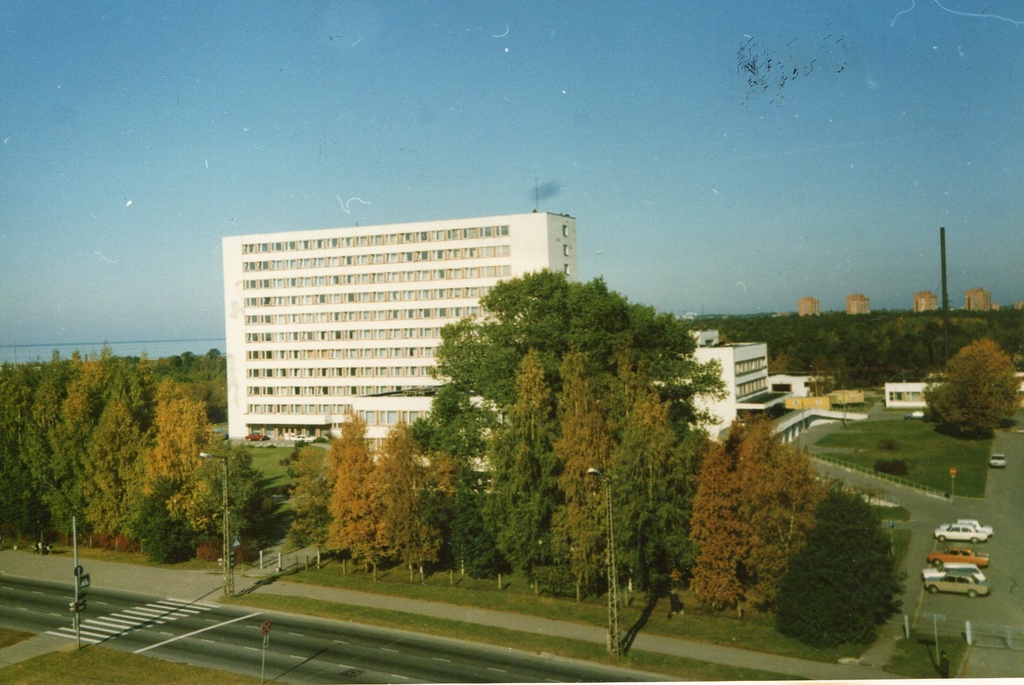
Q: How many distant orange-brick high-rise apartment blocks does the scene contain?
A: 4